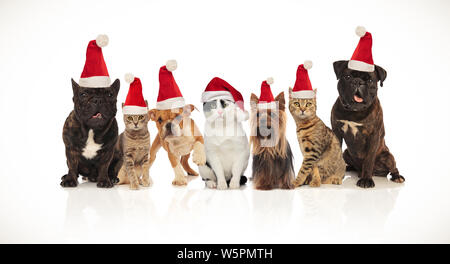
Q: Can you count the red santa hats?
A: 7